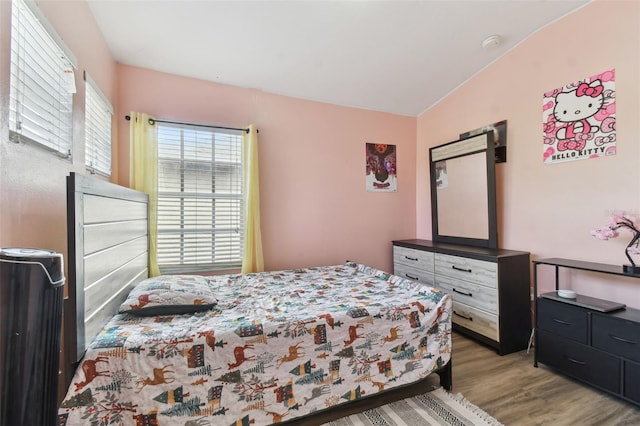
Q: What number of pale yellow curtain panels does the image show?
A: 2